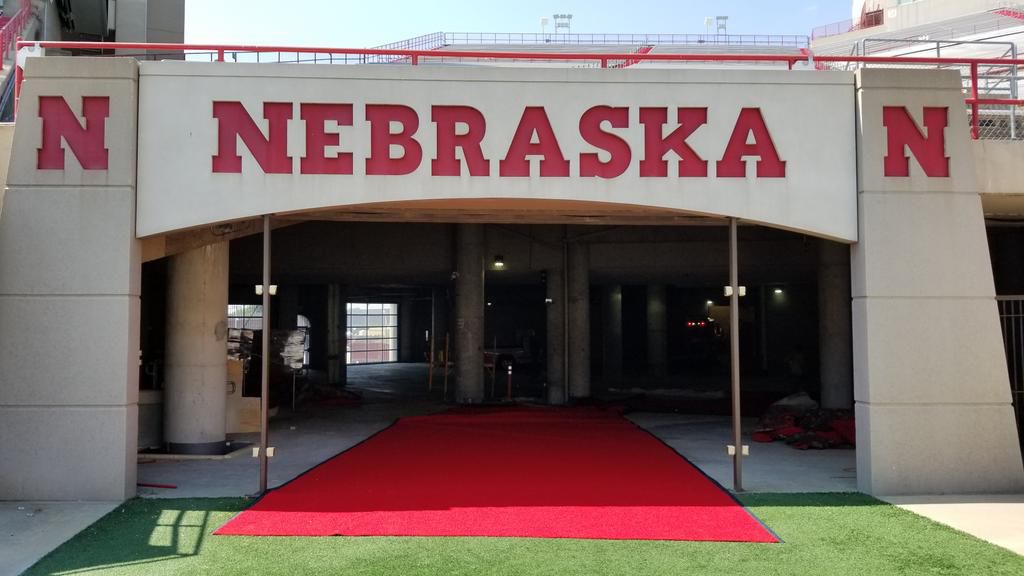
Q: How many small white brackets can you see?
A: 8